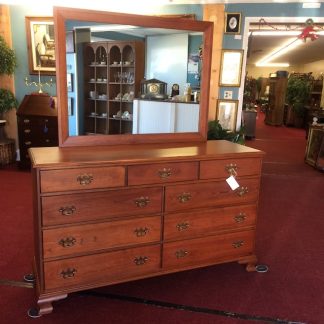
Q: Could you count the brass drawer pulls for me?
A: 15